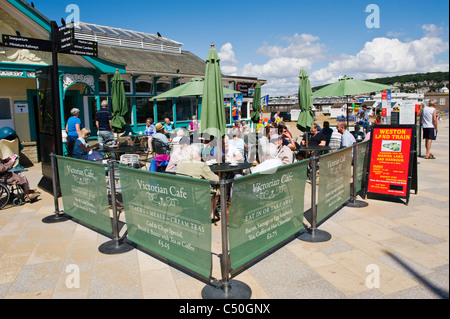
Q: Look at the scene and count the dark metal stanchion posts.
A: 5